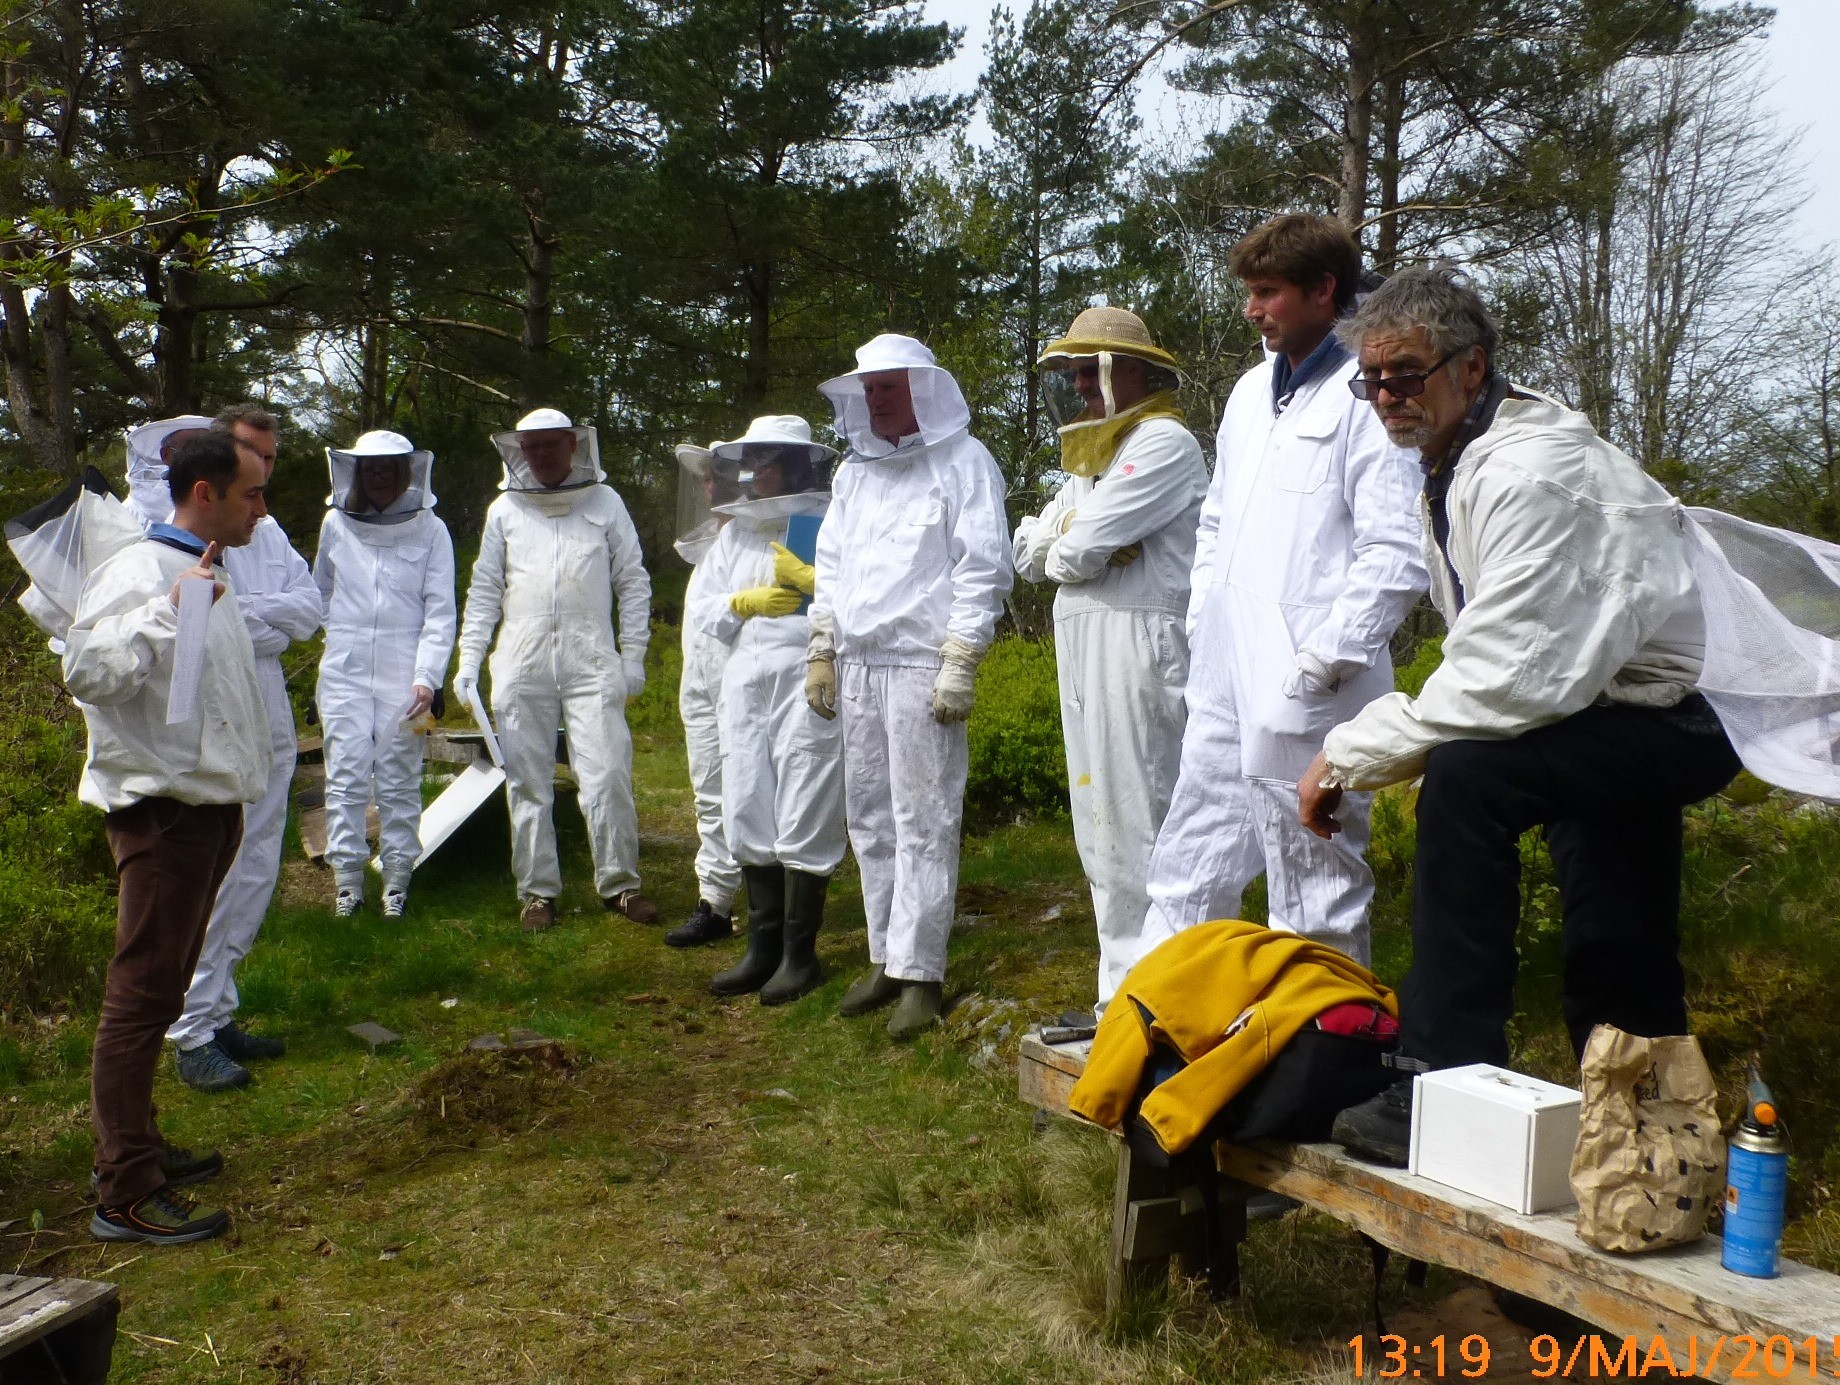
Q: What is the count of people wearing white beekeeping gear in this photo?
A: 11